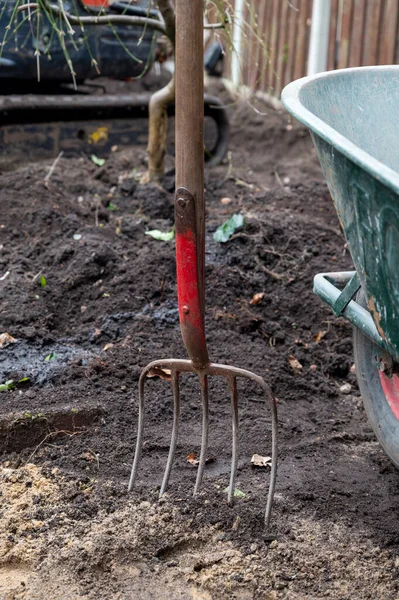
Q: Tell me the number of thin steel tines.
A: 5